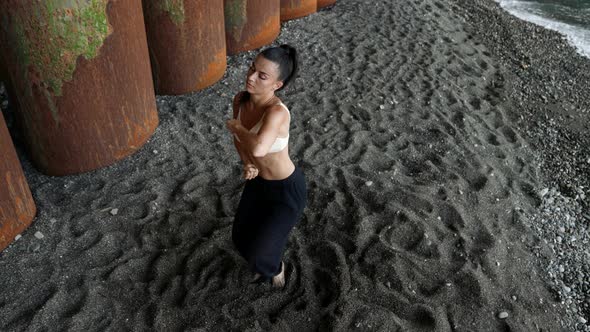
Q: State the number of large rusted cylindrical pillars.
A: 6